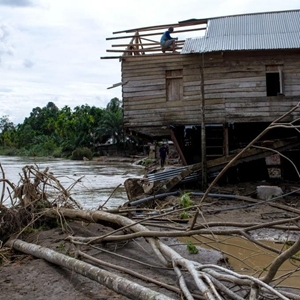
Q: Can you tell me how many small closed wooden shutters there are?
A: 1